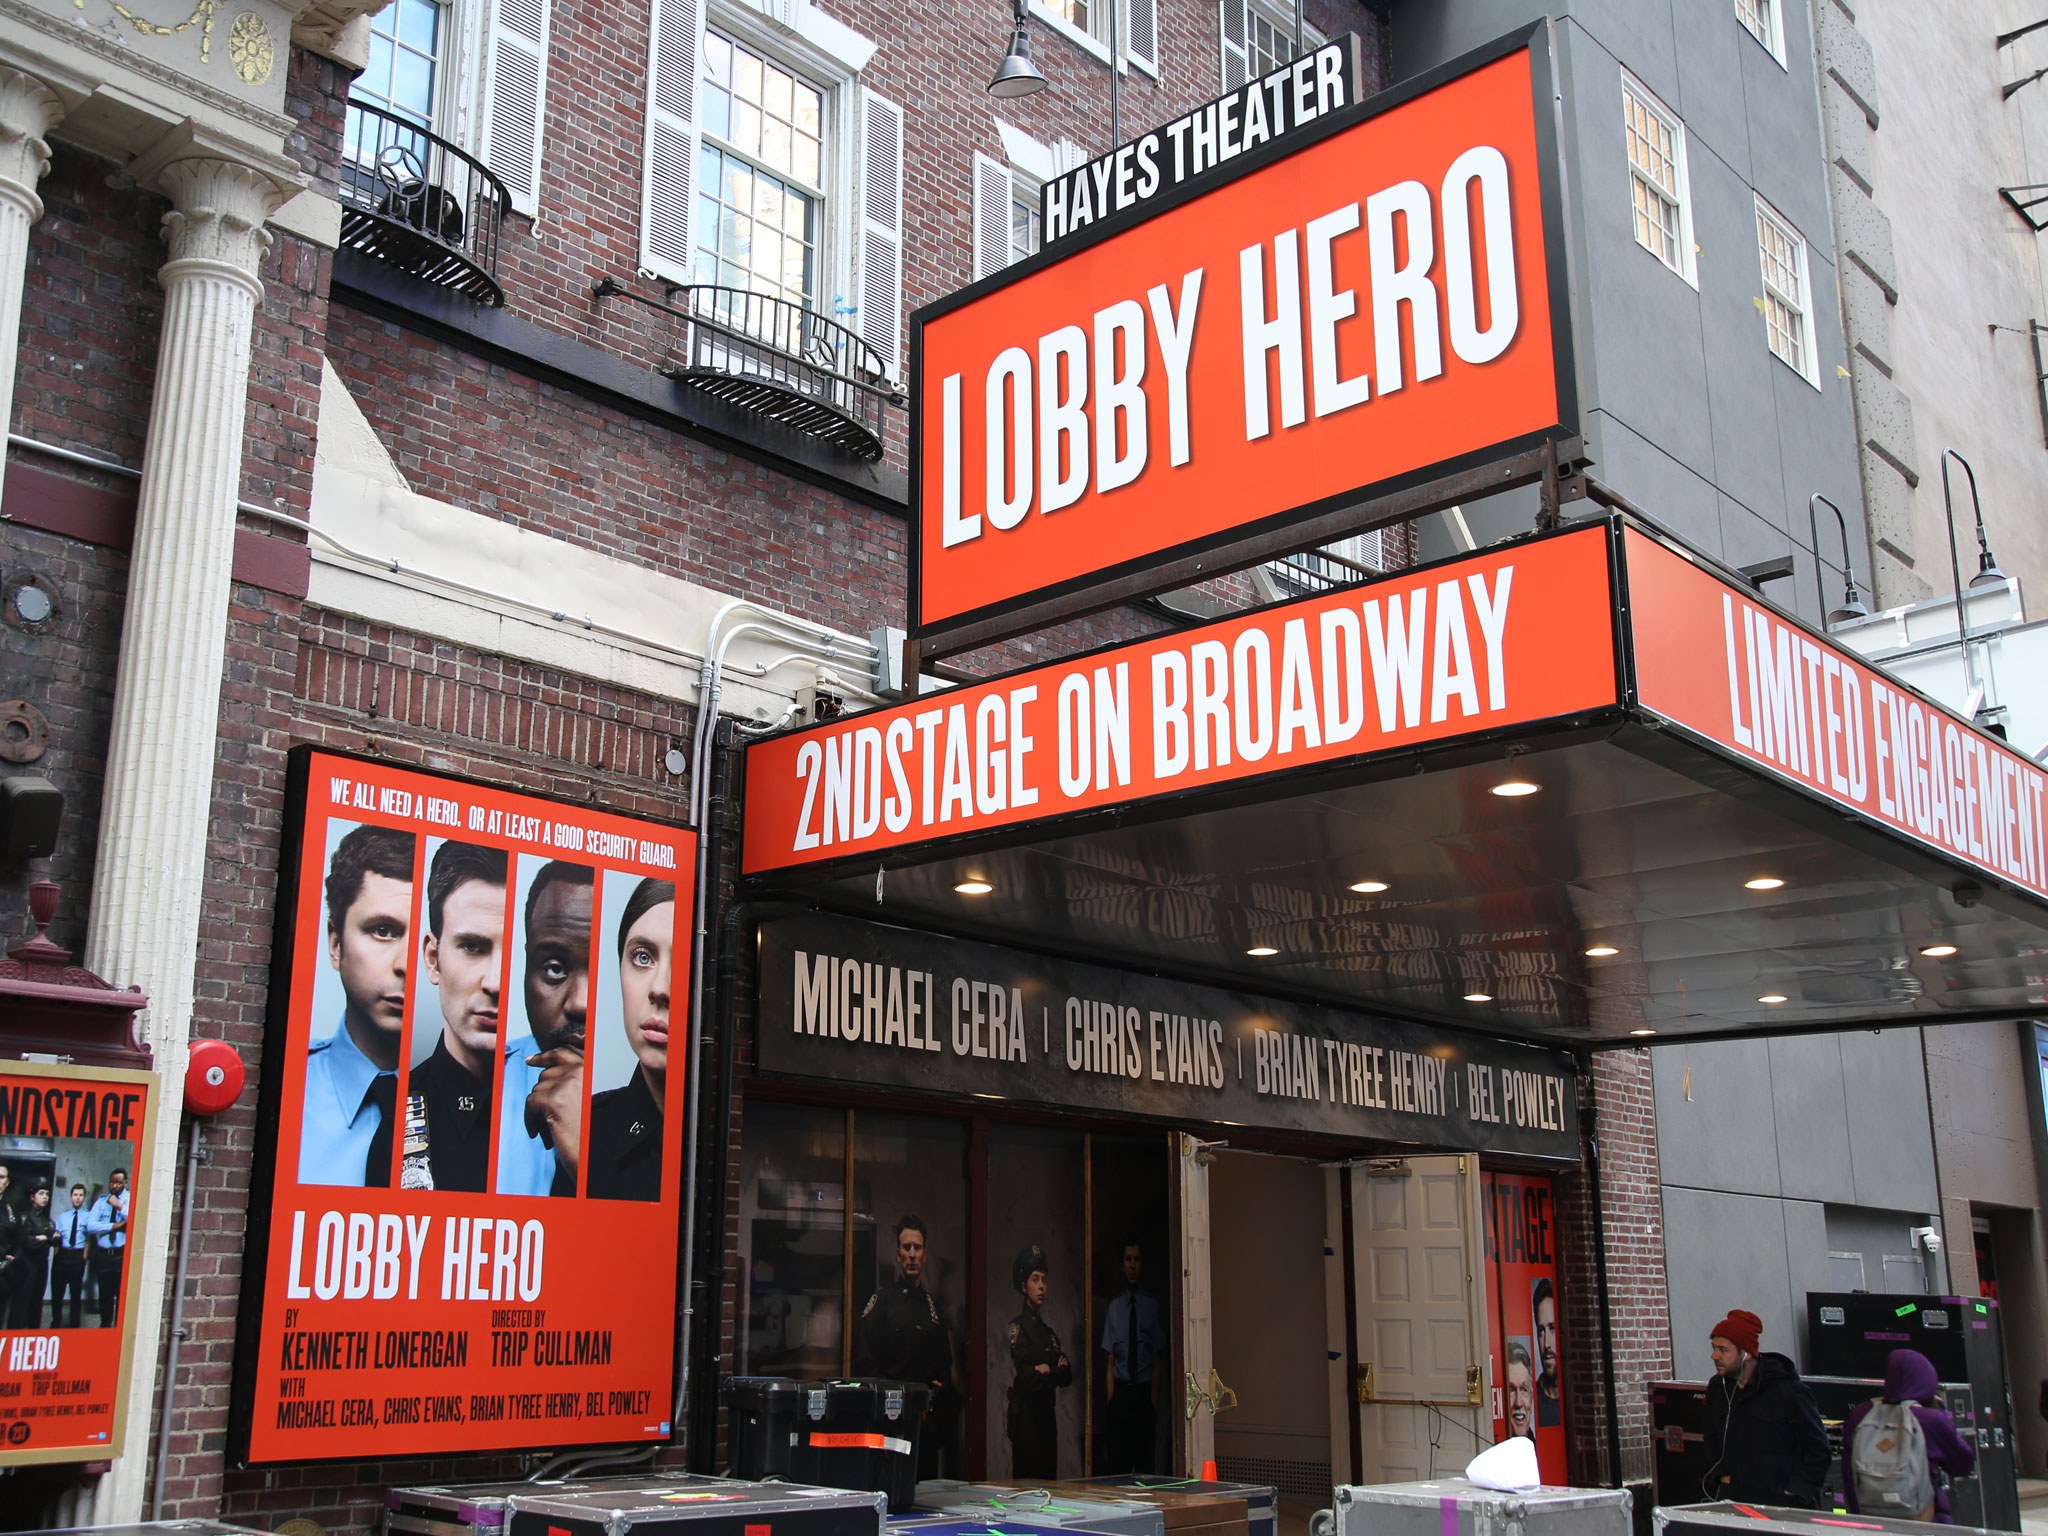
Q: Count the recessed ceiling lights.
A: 10